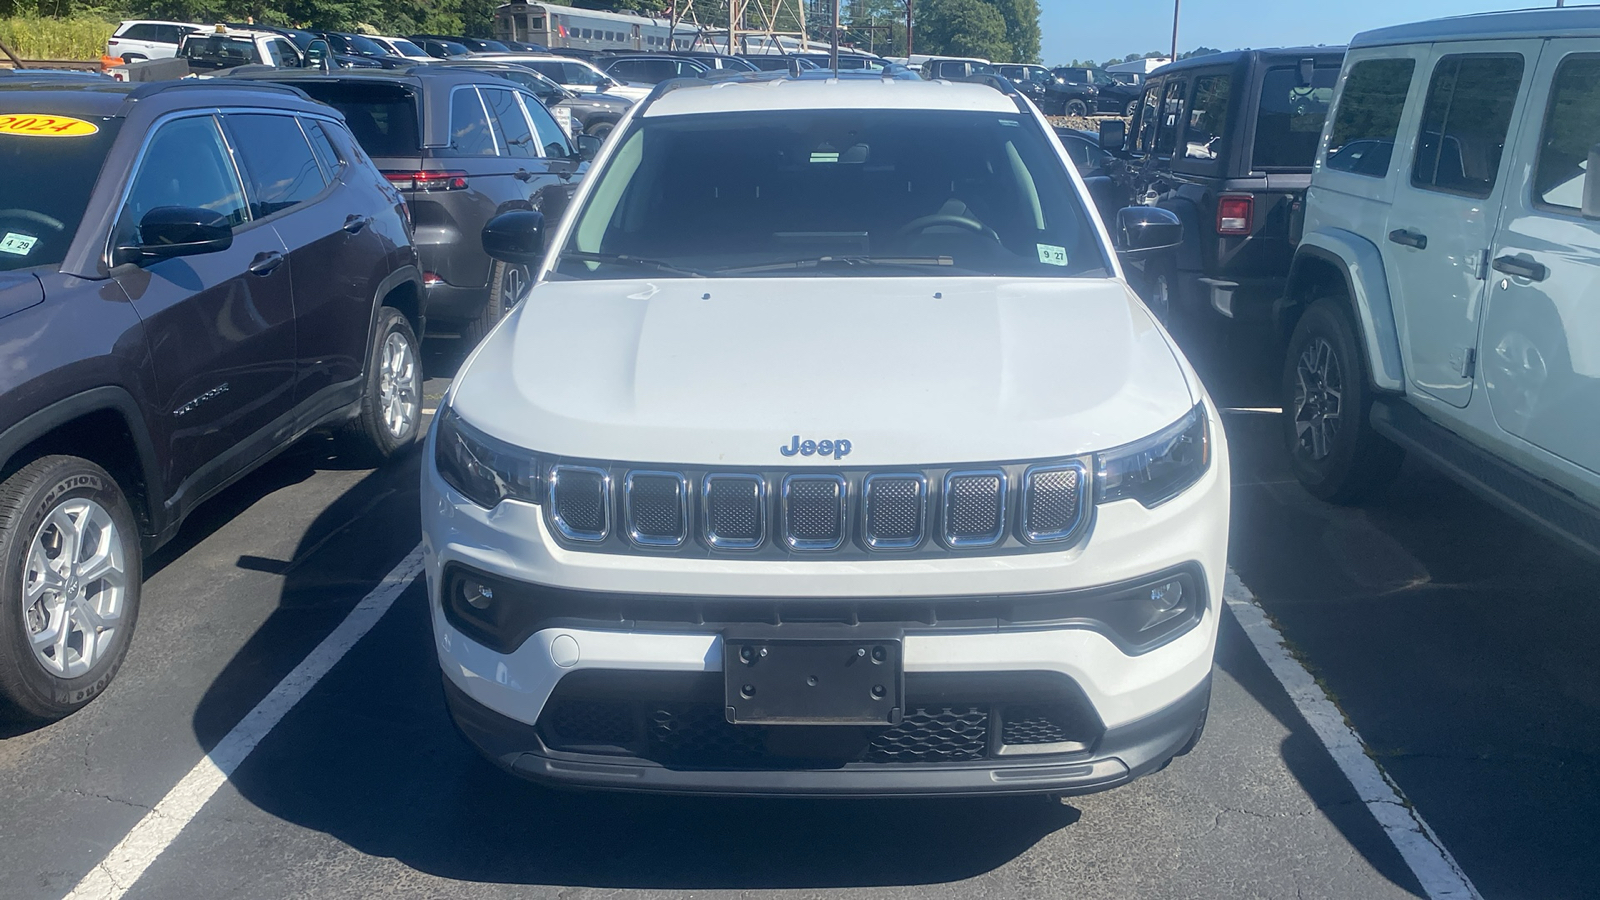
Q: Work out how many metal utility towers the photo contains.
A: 1